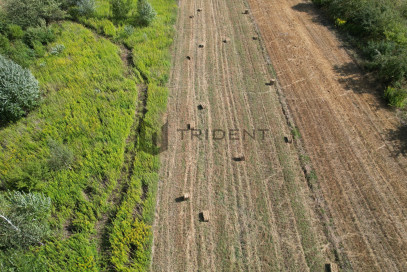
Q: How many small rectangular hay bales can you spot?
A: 15